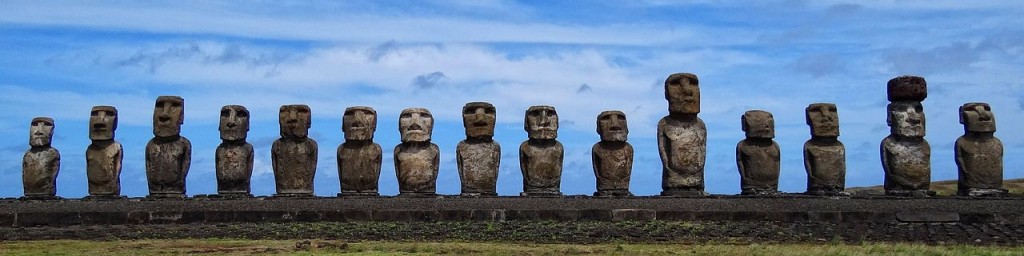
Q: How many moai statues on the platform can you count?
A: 15